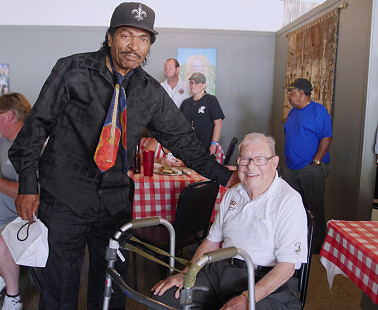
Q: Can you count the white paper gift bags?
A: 1